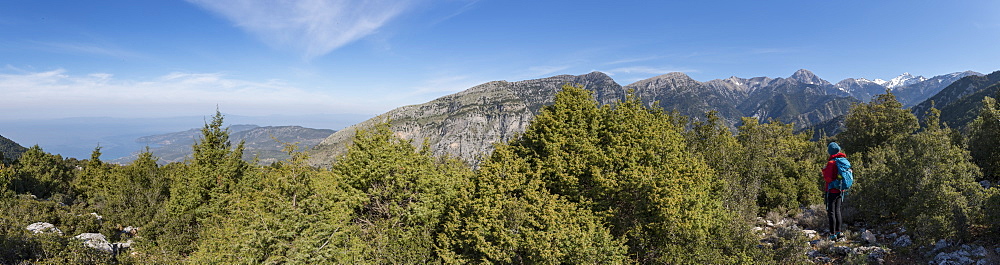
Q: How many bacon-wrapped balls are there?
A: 0